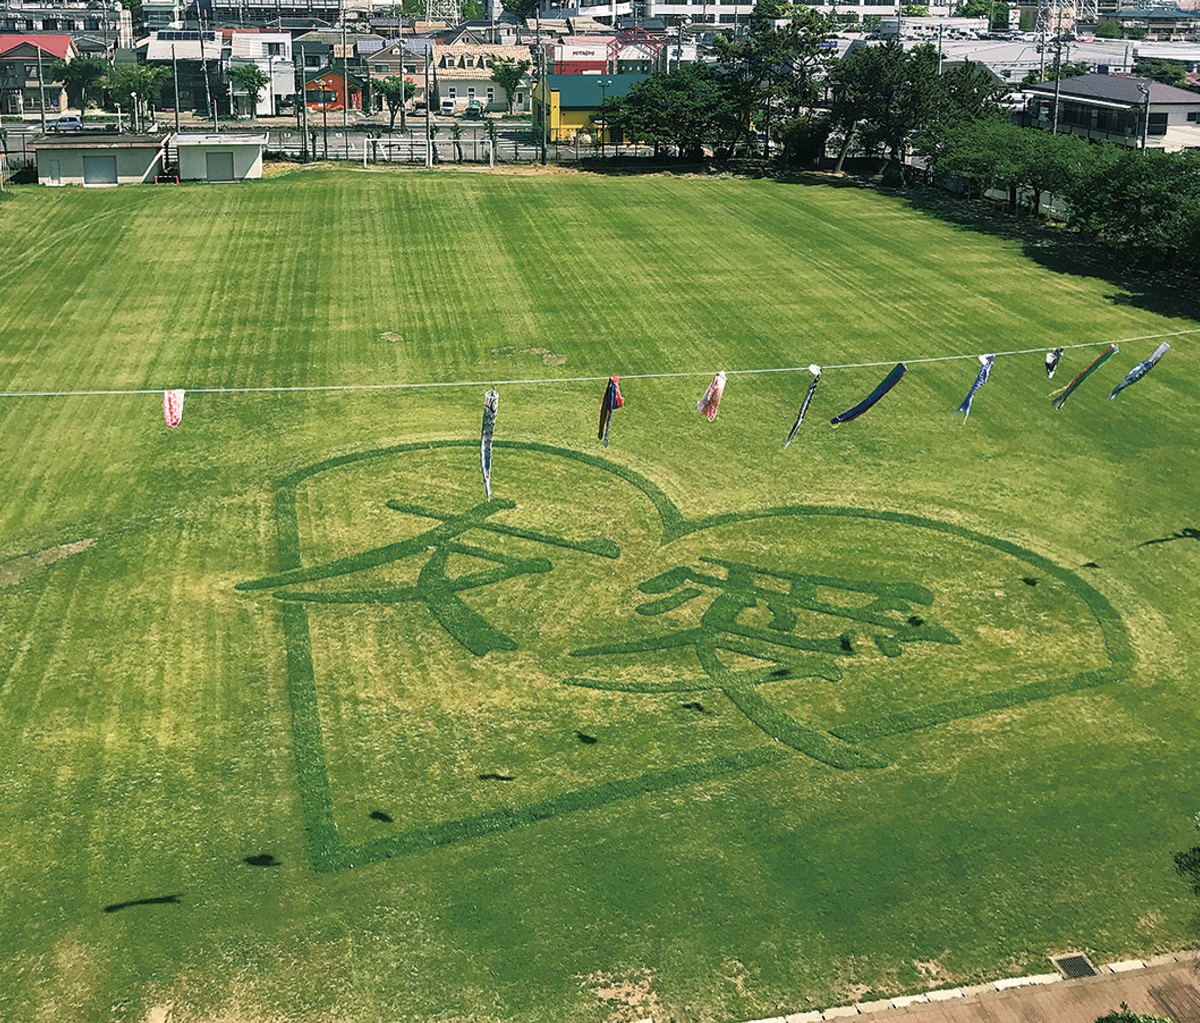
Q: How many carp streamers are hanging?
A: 10